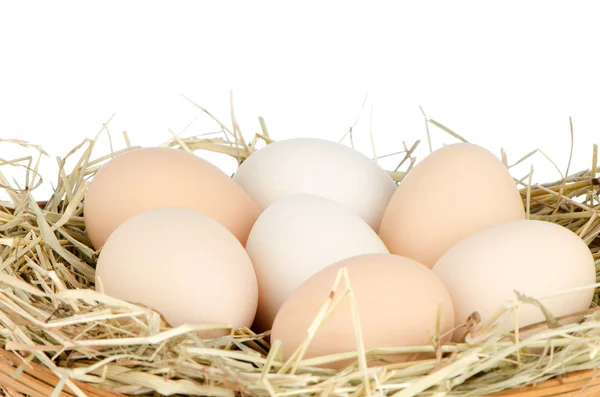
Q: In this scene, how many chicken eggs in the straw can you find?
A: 7